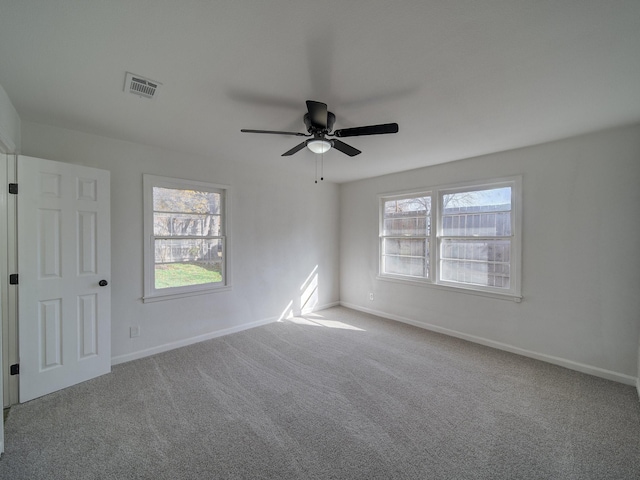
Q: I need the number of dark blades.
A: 5